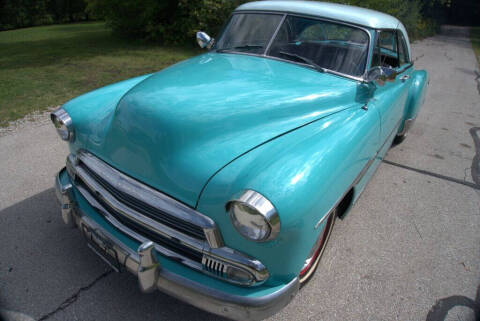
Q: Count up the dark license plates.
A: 1